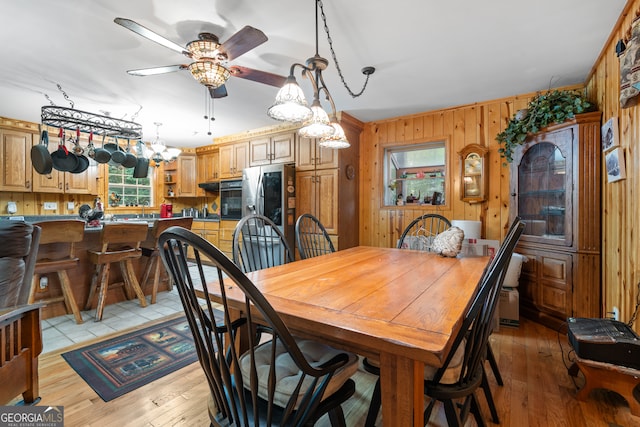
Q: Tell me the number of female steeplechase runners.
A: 0